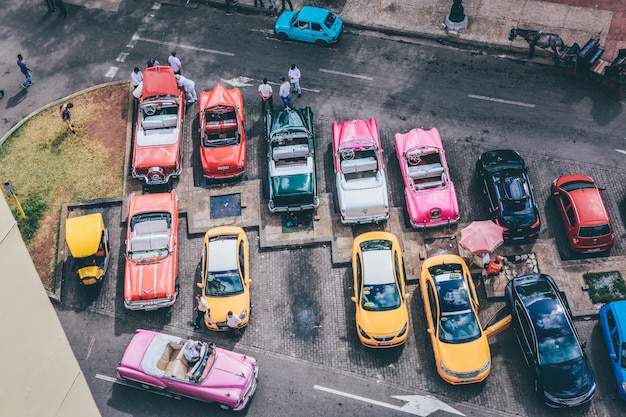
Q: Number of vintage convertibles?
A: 7